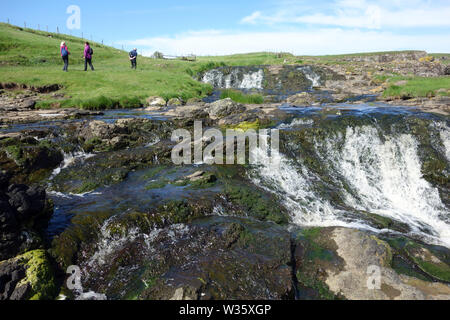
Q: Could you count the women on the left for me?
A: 2